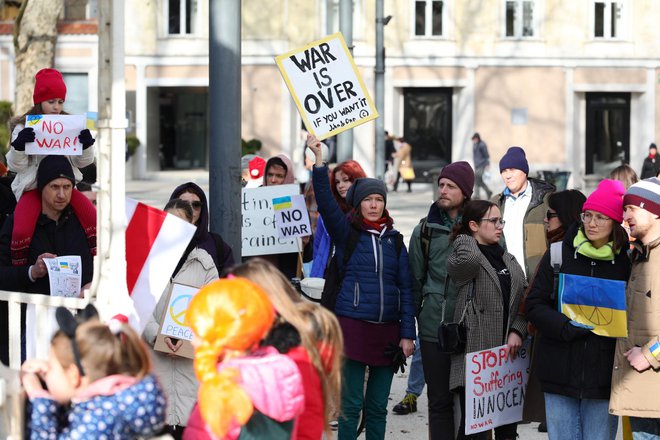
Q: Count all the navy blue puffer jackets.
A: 1